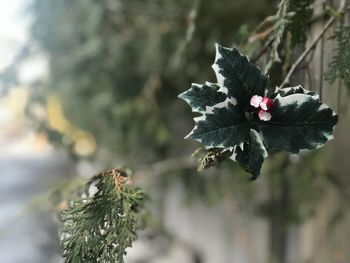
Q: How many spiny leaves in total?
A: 6